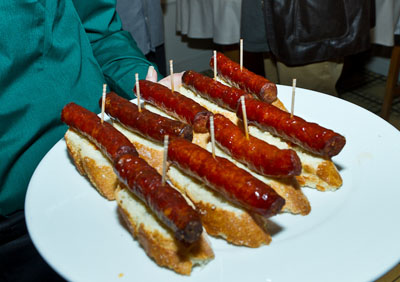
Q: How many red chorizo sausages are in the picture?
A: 9